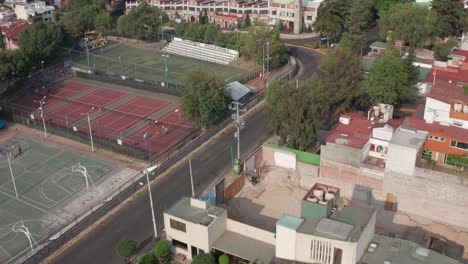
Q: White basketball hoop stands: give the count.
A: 2